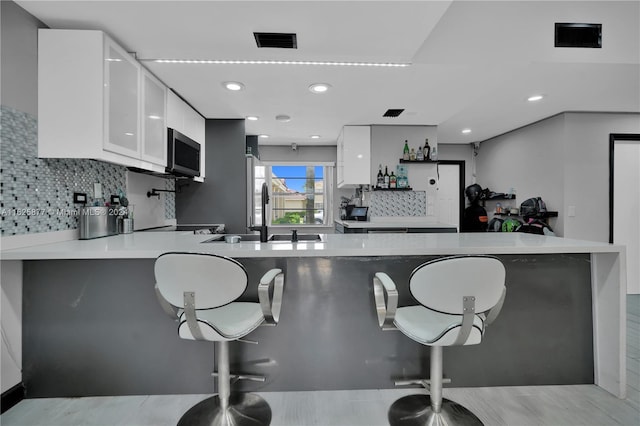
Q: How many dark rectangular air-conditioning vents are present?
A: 3